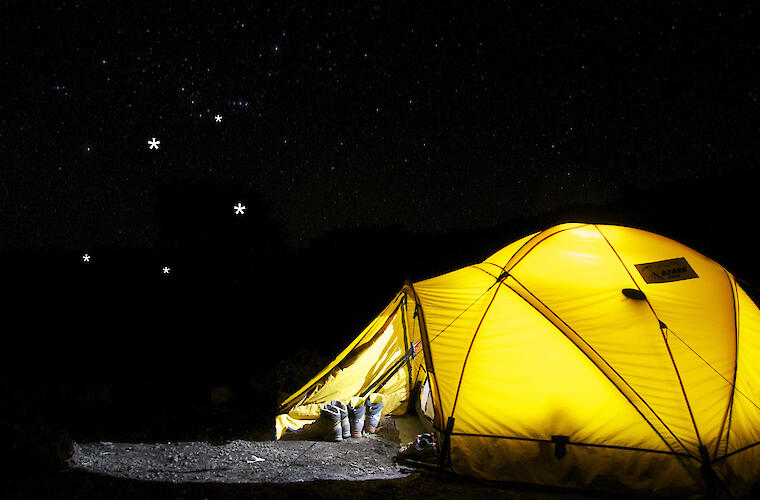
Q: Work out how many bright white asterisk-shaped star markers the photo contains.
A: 5